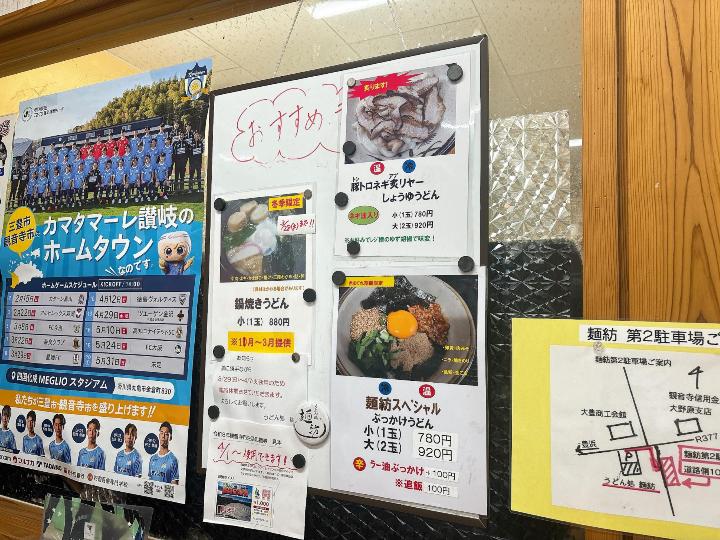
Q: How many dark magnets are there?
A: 11